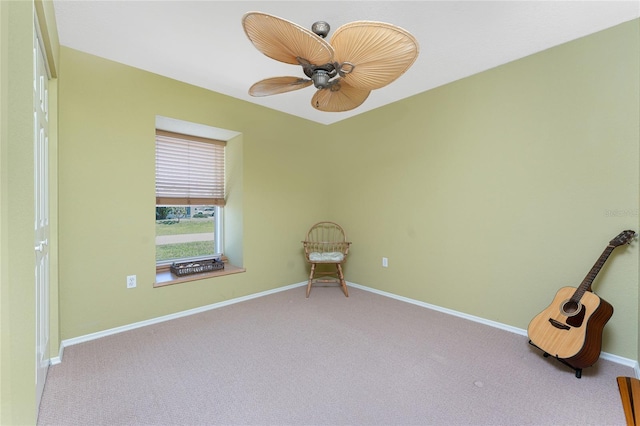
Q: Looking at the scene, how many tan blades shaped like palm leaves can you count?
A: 4